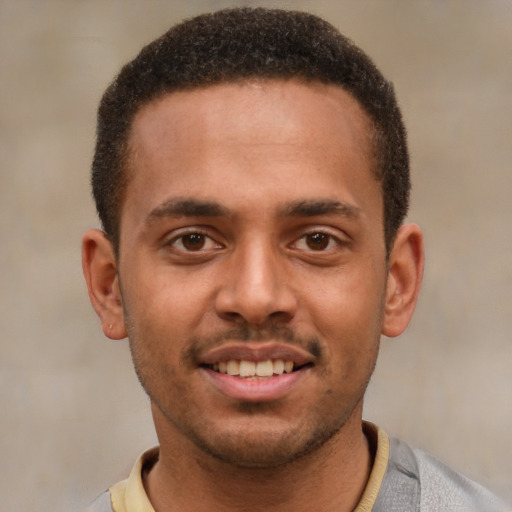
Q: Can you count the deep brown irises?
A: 2